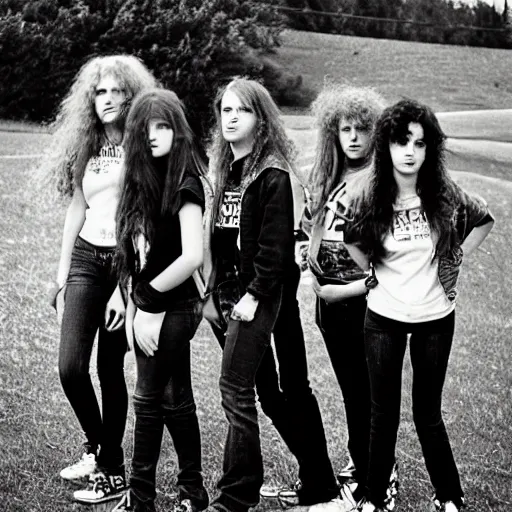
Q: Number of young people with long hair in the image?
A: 5